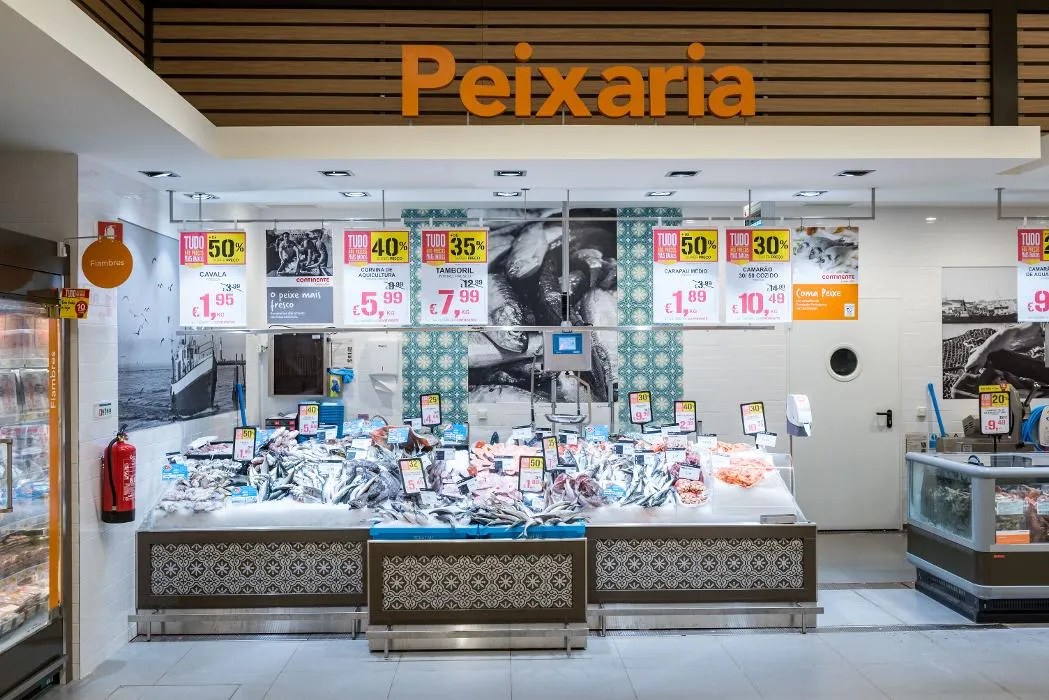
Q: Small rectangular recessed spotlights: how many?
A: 10